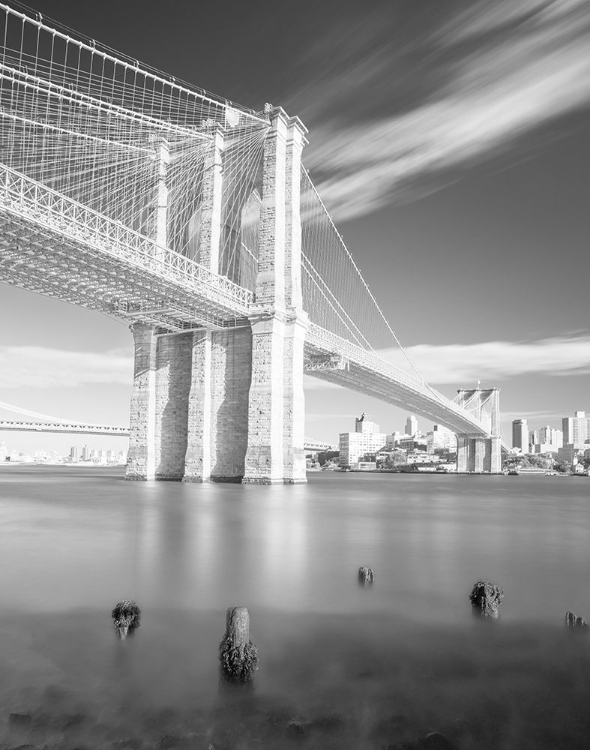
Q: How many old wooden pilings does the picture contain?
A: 5